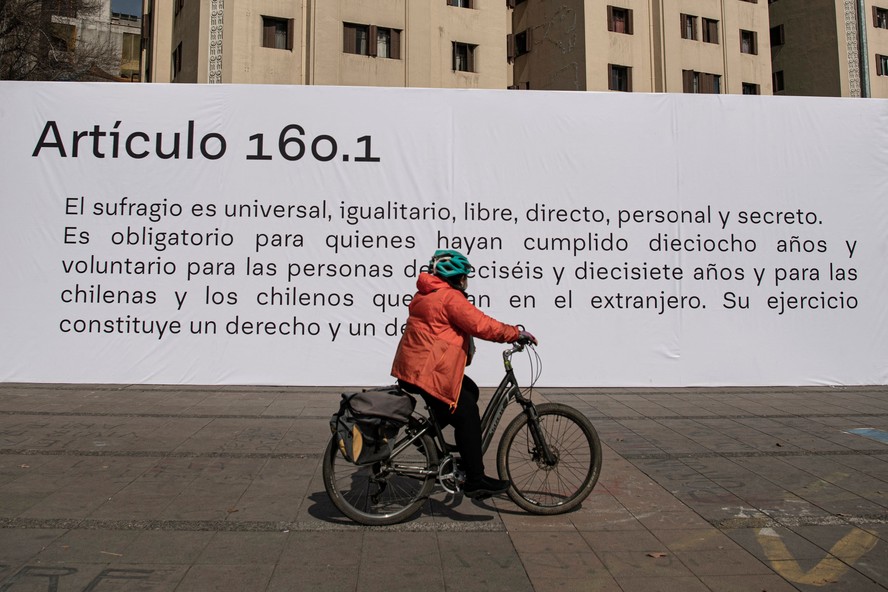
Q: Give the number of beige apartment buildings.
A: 3